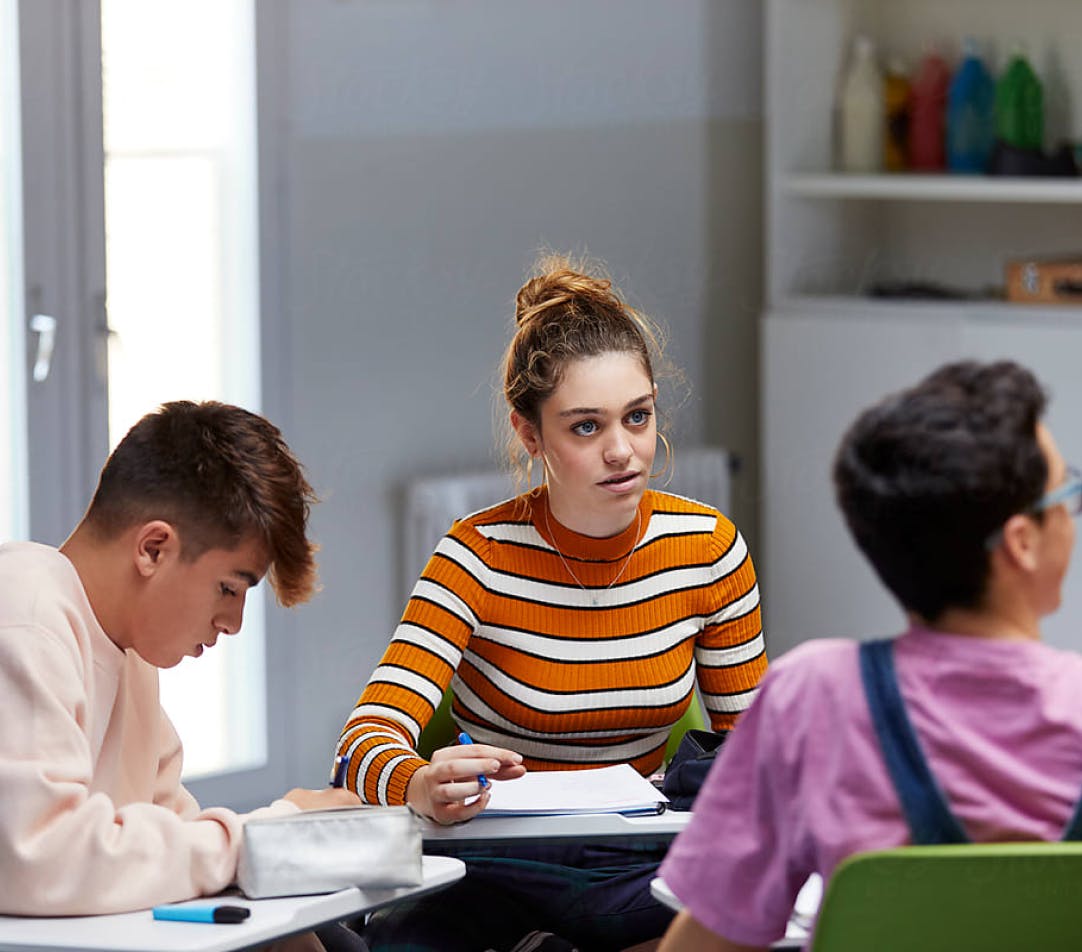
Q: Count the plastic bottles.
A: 5